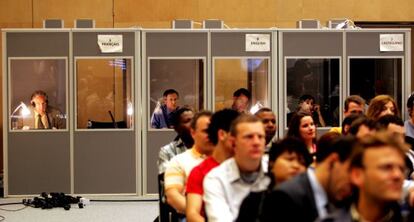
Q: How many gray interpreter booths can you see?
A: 3